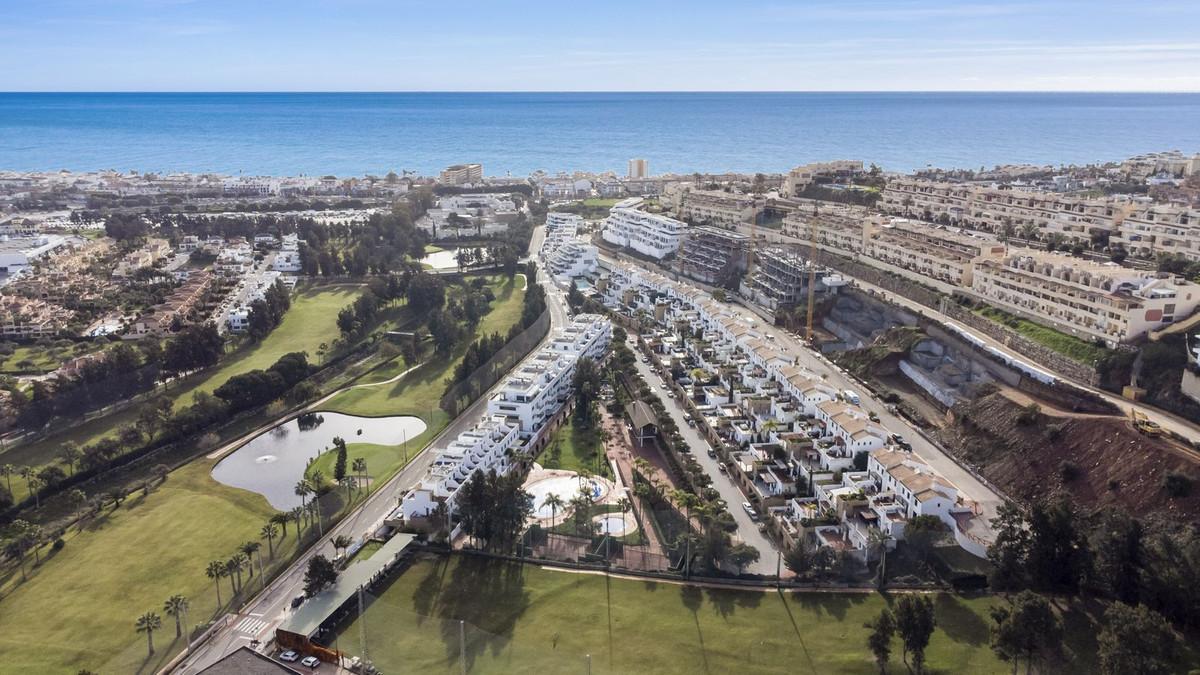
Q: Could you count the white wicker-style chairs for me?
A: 0